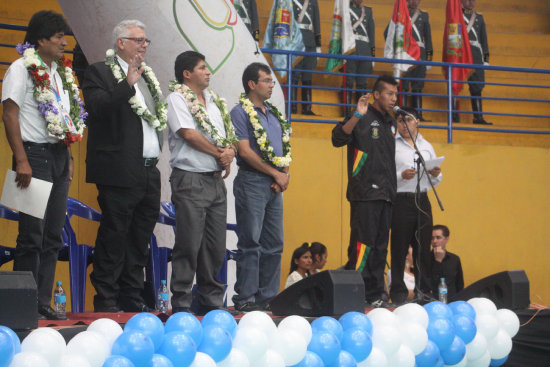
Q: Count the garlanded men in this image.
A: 4